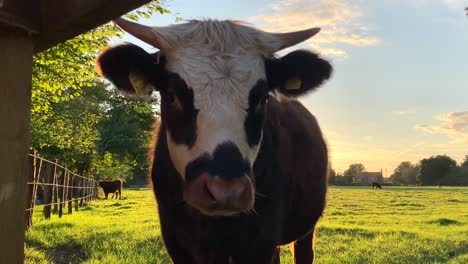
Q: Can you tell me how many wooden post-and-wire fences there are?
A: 1